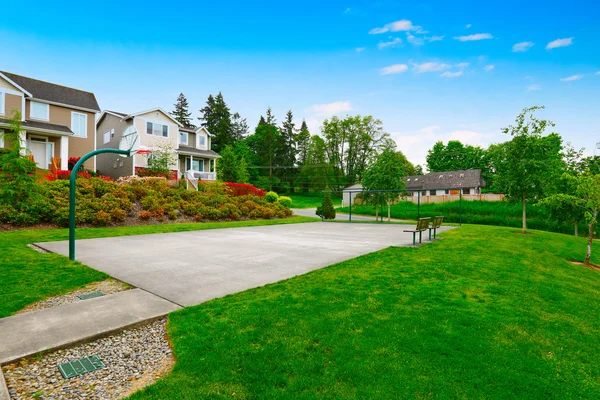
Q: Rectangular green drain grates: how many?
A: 2